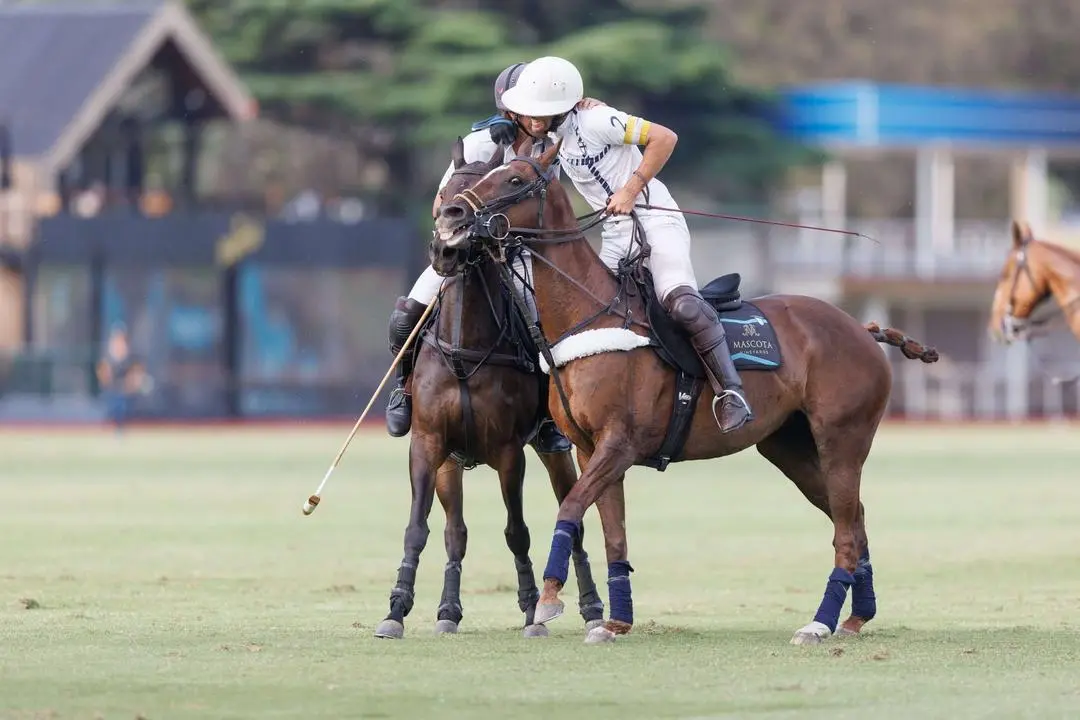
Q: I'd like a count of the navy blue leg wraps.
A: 4